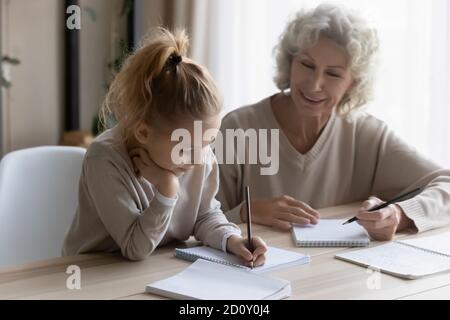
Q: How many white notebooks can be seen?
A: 4